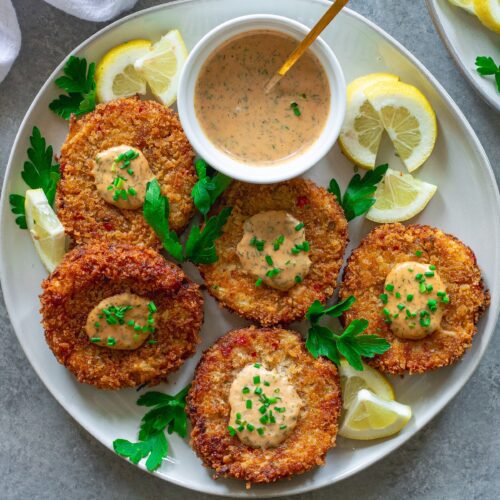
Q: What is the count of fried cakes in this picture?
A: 5